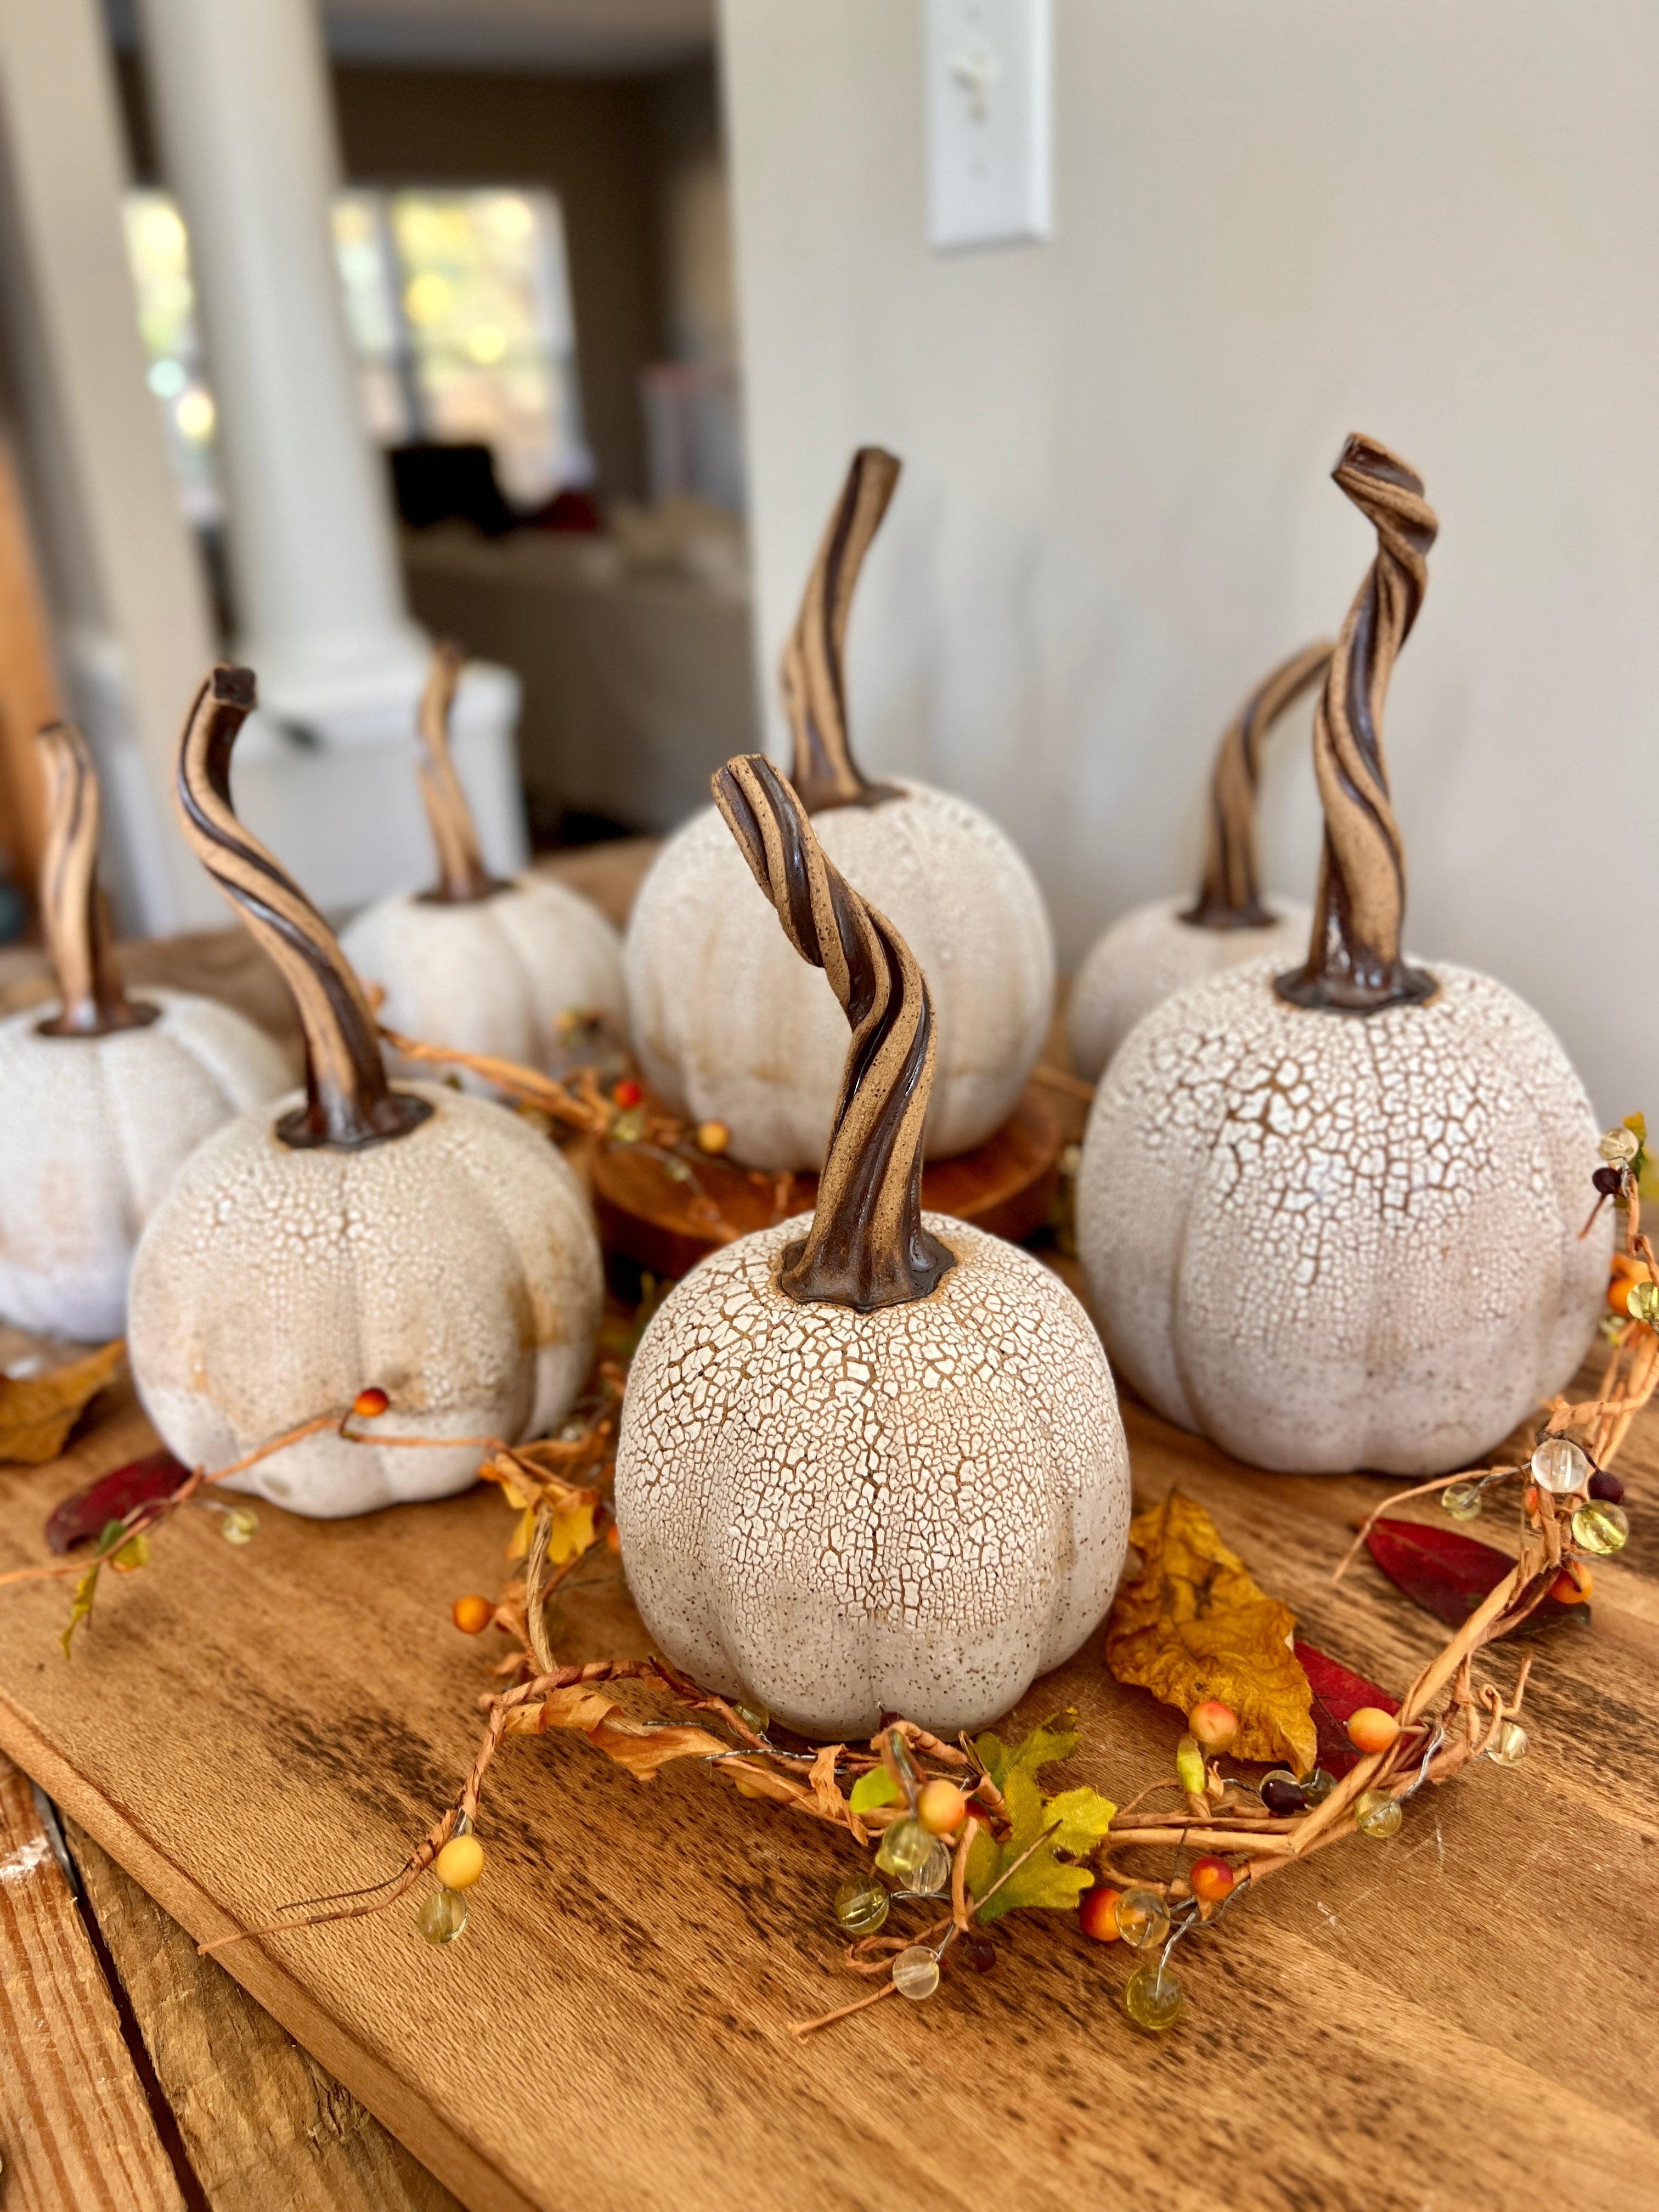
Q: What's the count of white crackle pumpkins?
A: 7